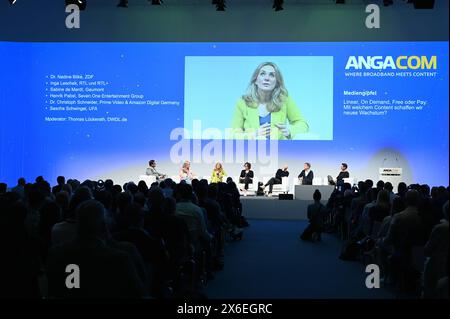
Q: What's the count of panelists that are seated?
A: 7